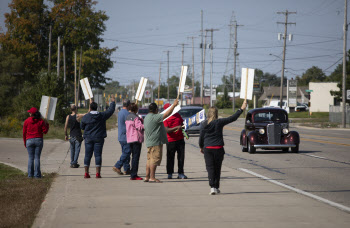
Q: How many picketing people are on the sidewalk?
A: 8